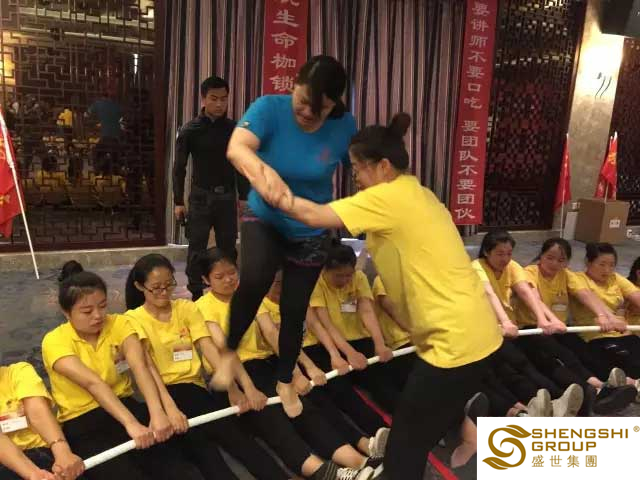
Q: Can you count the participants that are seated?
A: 11